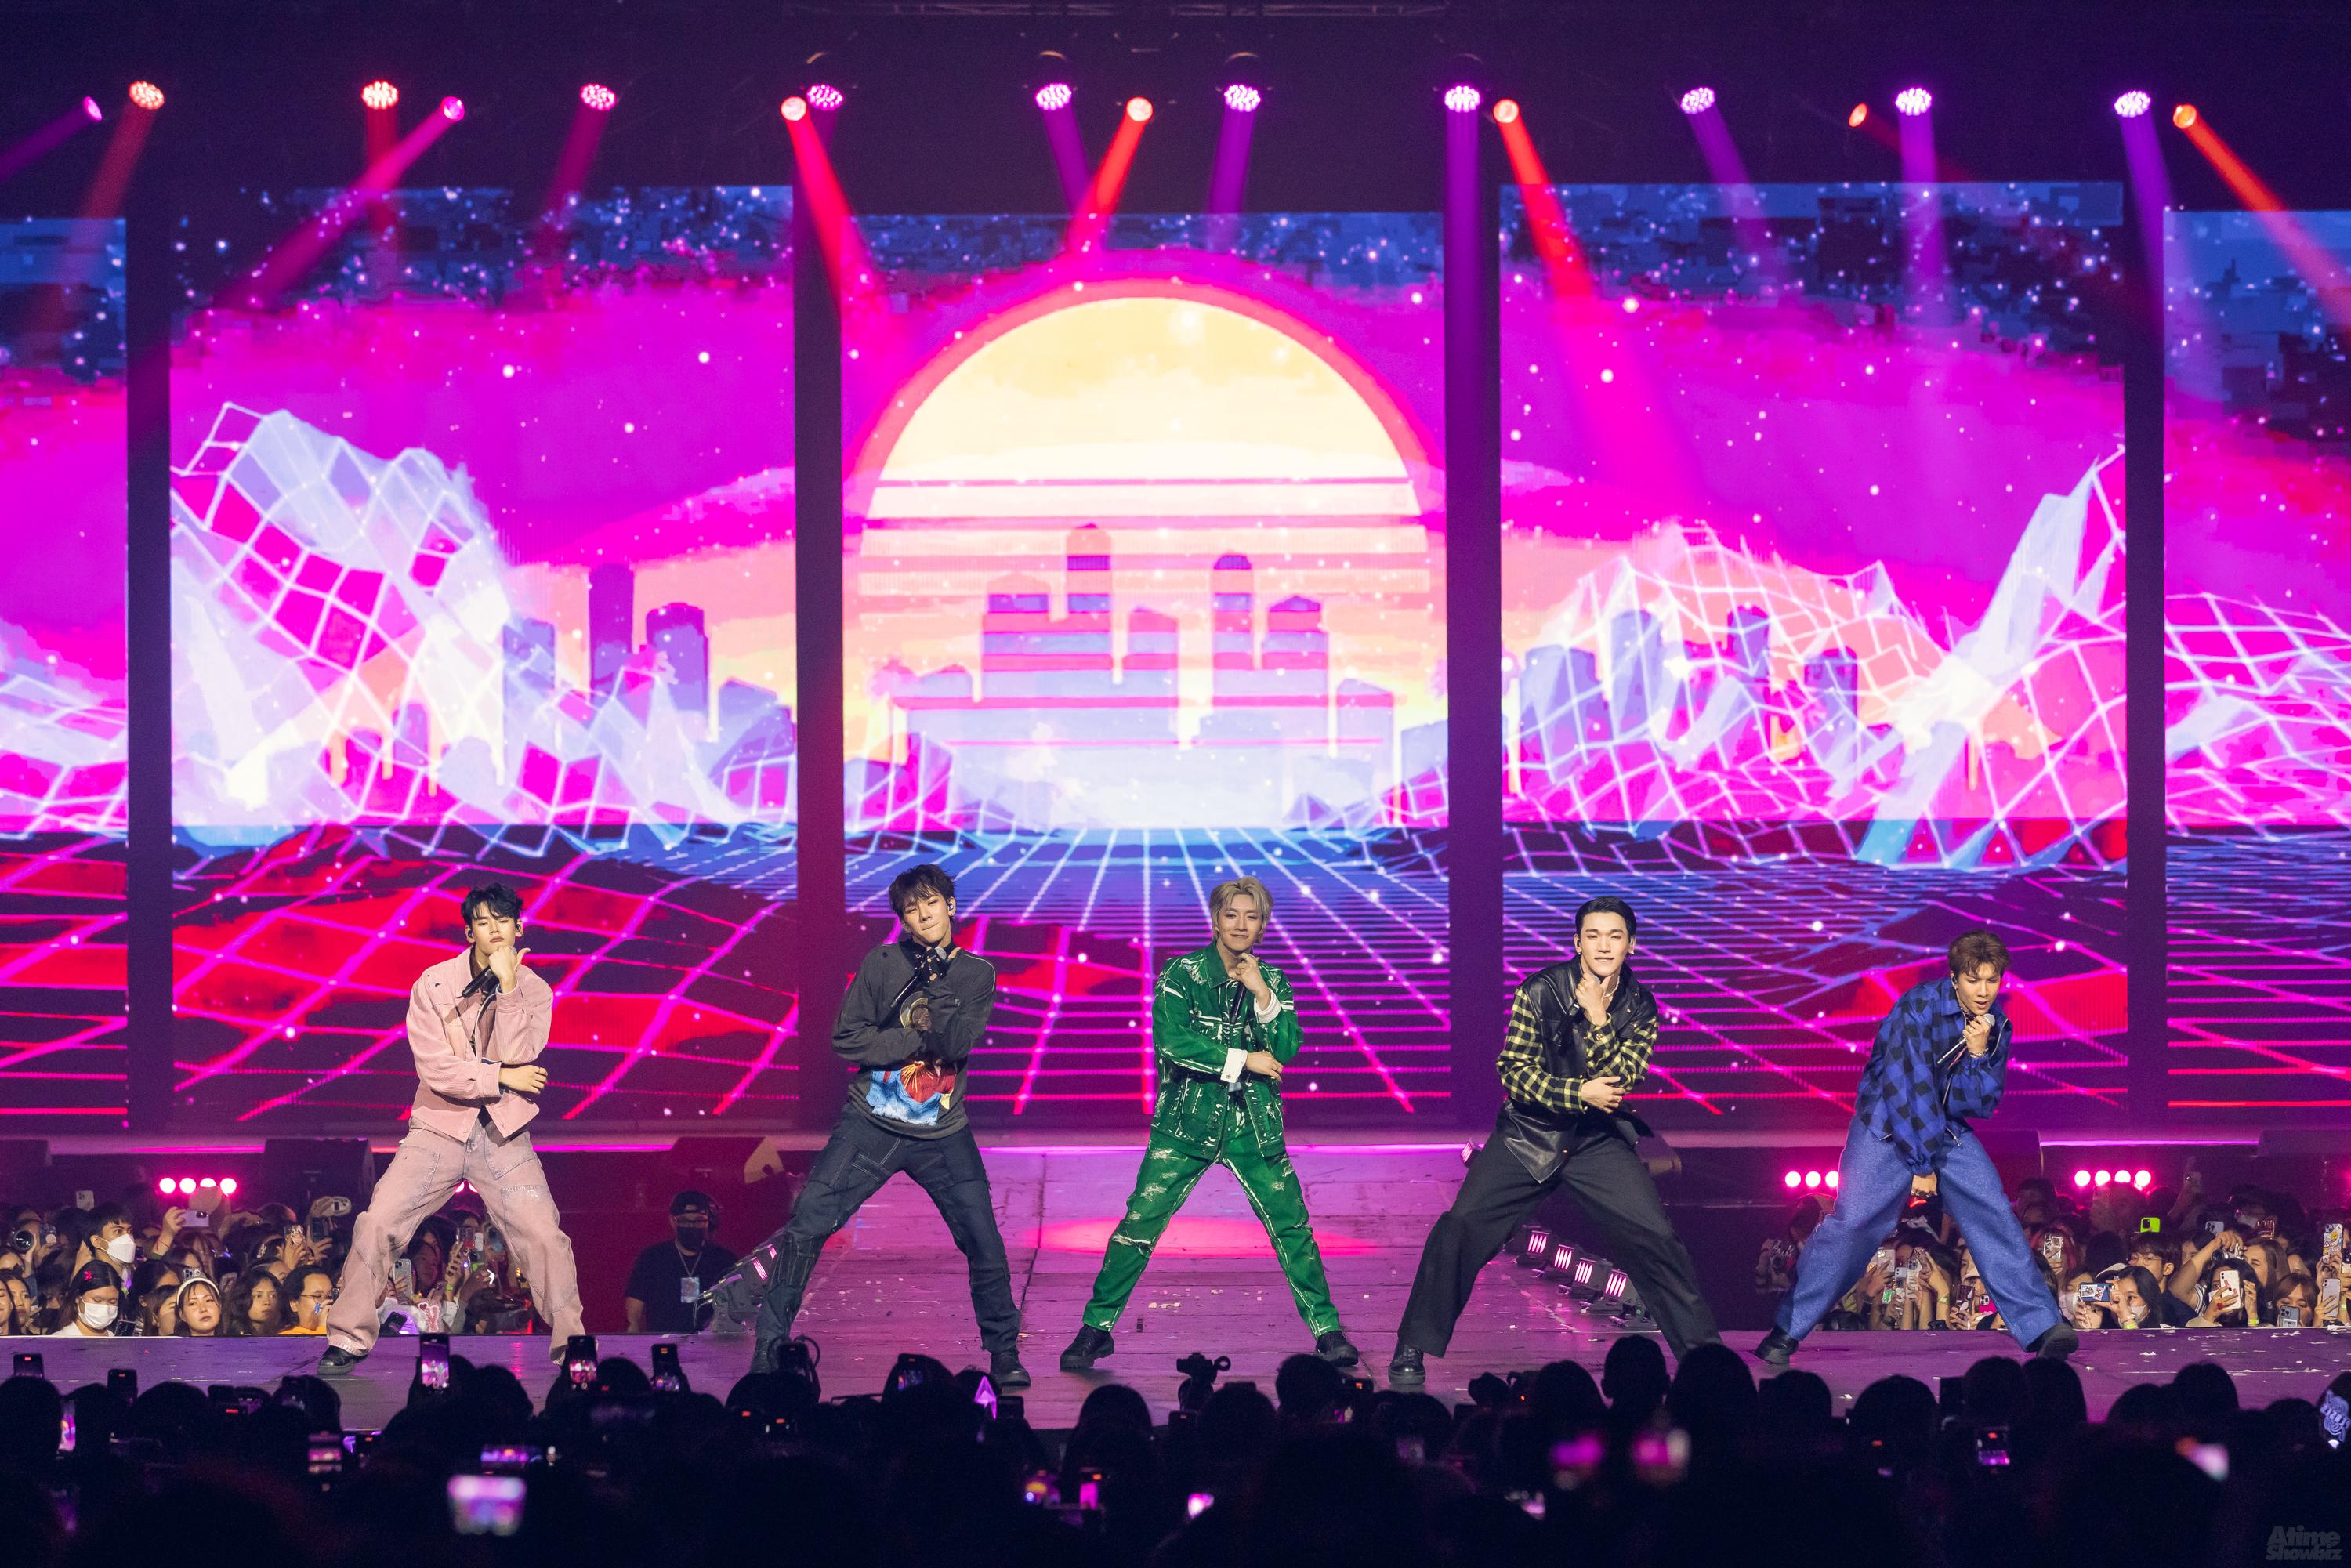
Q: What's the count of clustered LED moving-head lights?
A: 10